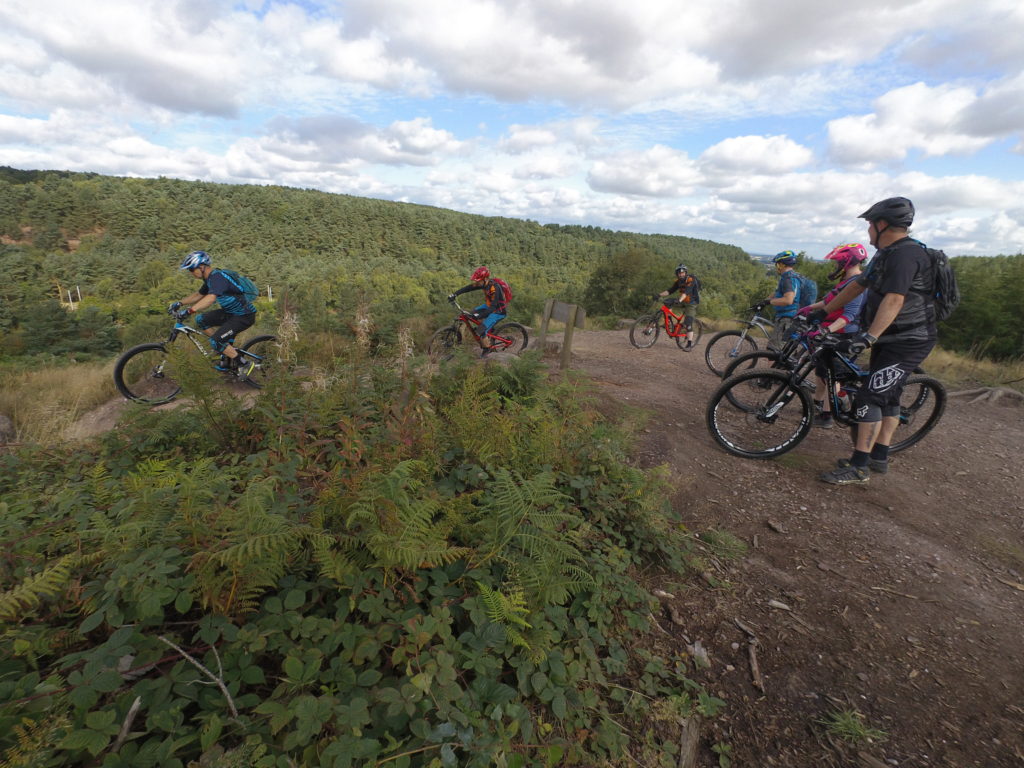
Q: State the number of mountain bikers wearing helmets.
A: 6